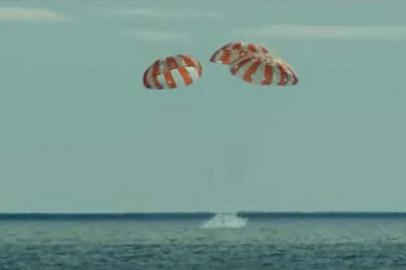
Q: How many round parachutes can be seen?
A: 3